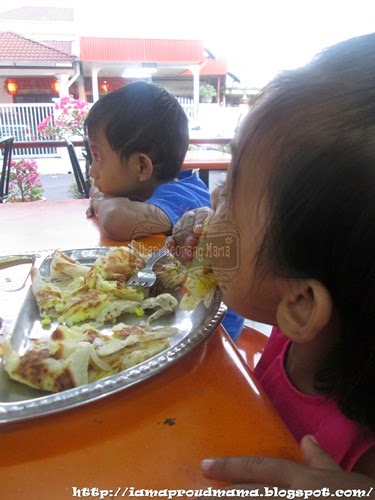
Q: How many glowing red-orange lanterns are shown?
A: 3